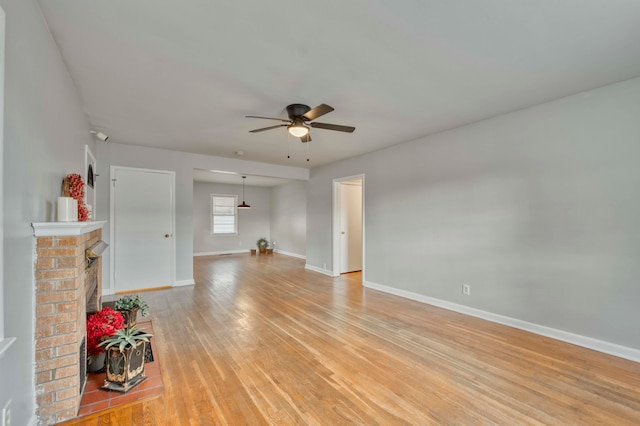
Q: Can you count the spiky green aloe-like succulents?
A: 1